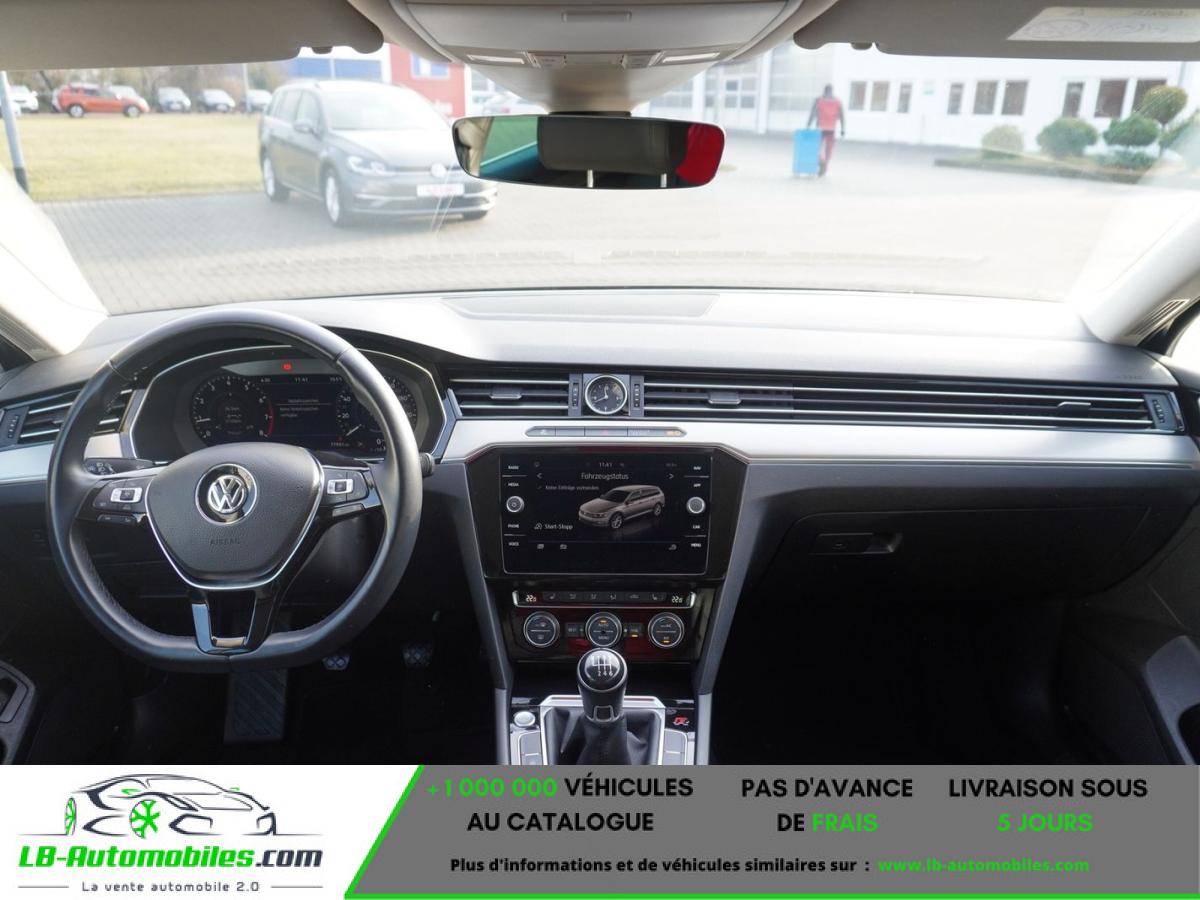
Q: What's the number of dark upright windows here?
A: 9